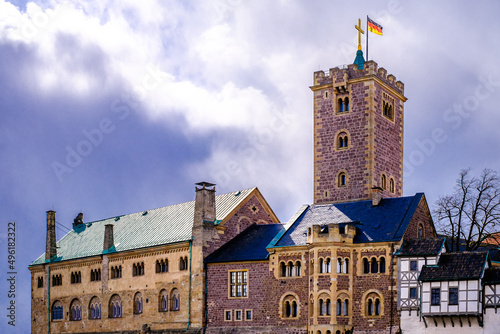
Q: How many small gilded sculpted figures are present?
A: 0